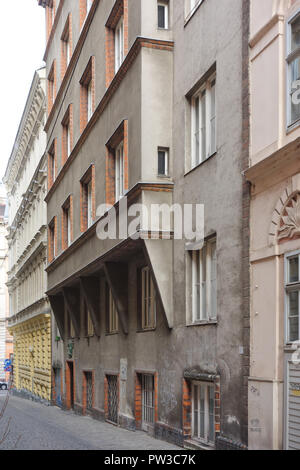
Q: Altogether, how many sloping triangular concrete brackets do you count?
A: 5